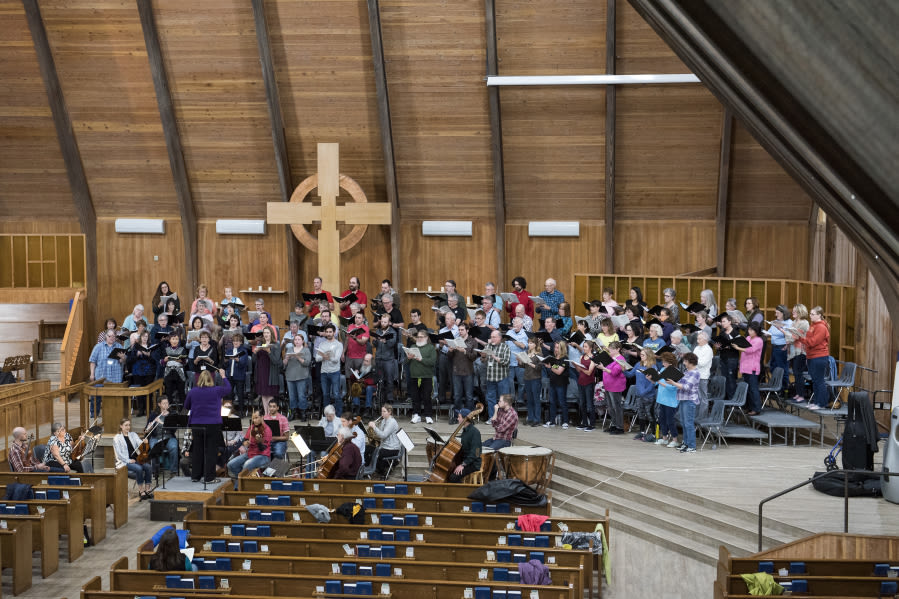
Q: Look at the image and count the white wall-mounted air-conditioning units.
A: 4